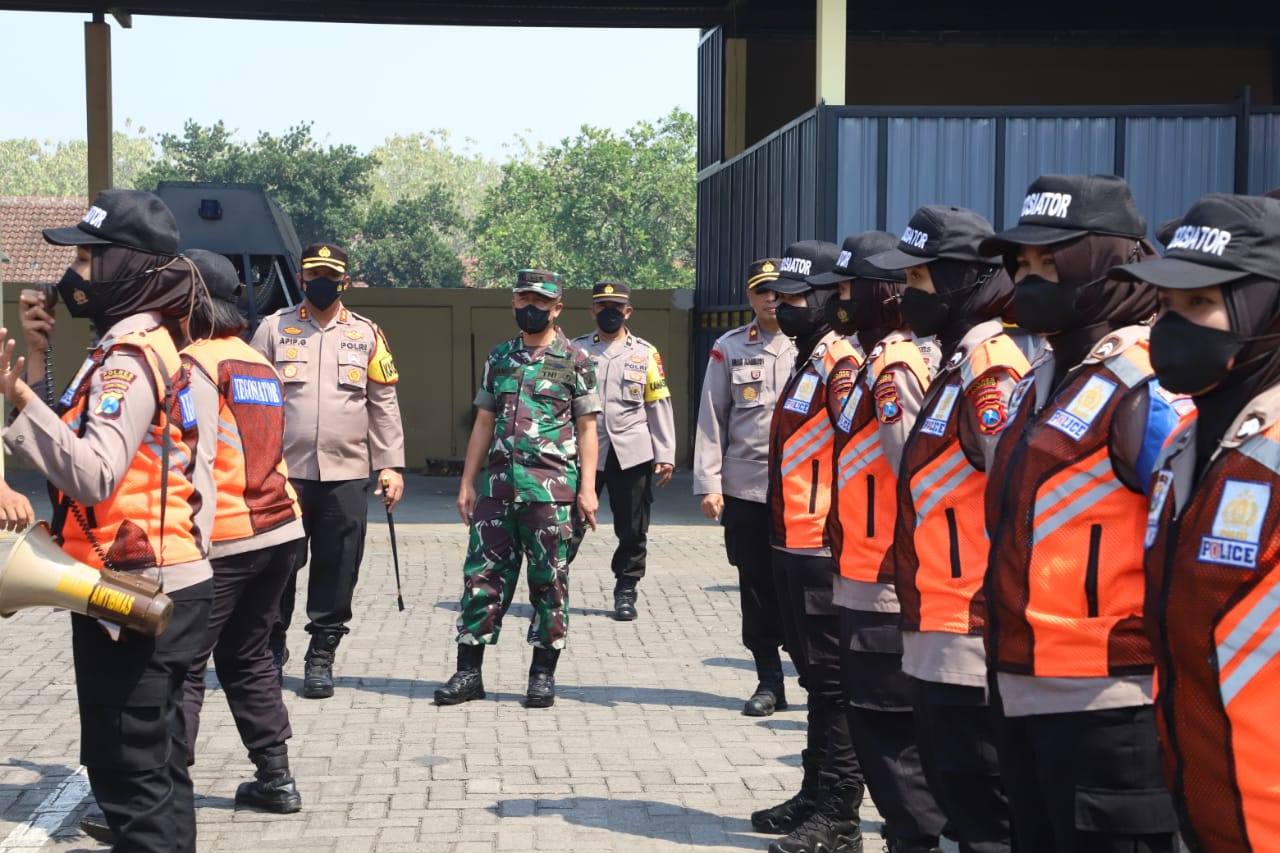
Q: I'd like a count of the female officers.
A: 7